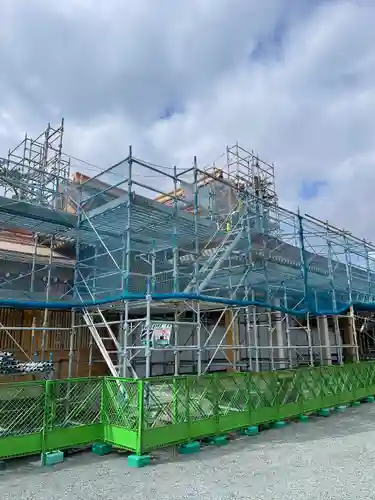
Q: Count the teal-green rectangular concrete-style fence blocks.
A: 12